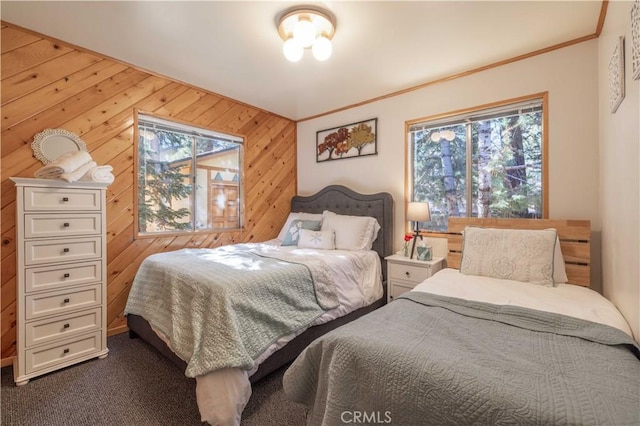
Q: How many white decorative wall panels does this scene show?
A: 2